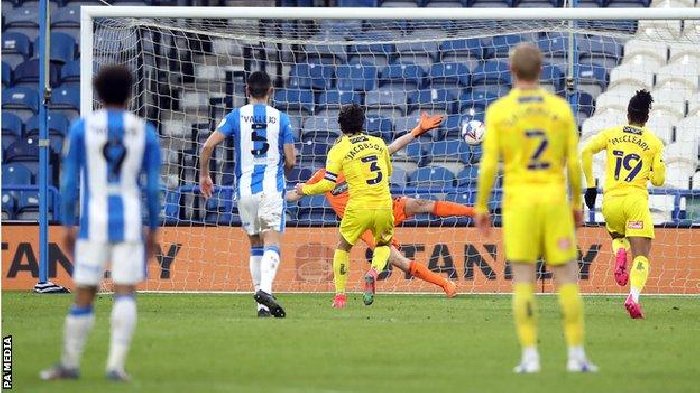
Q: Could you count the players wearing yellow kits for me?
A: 3